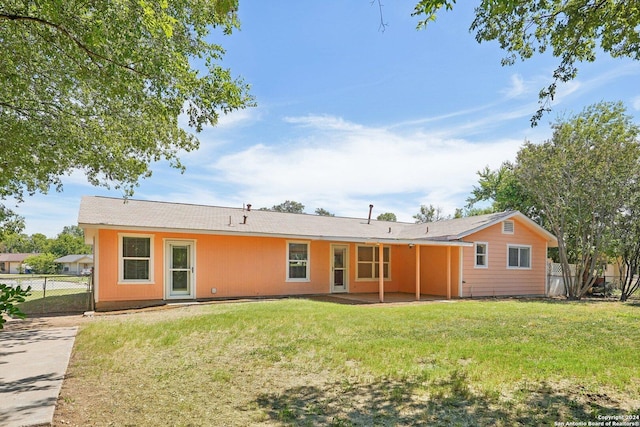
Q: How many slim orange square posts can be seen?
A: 3